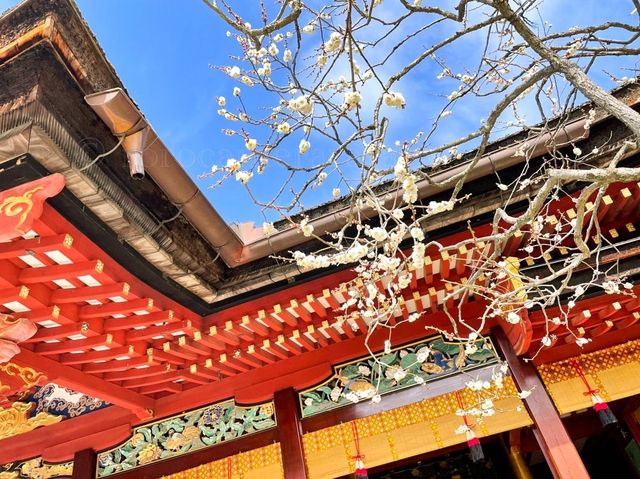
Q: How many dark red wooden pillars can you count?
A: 3